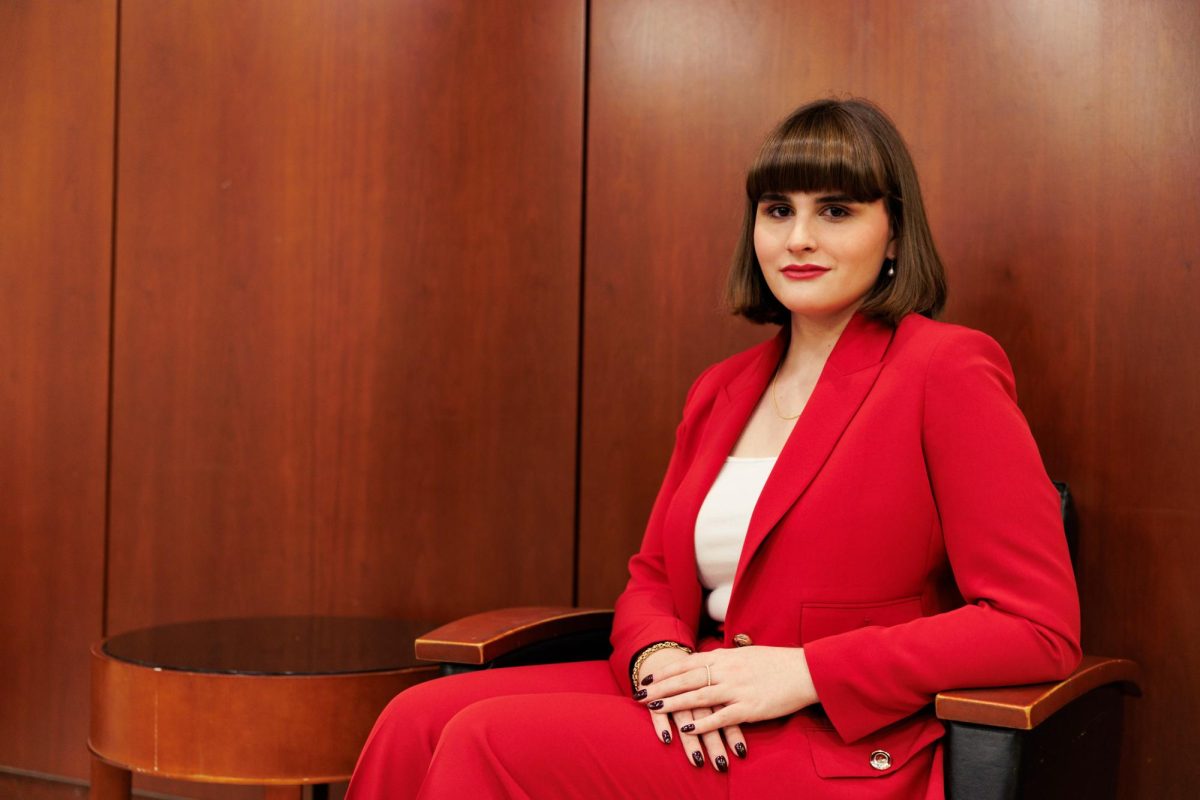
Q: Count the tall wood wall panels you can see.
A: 3